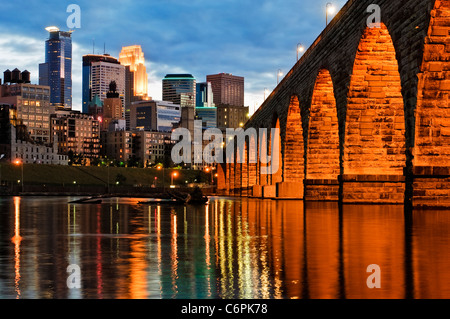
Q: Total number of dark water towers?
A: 3